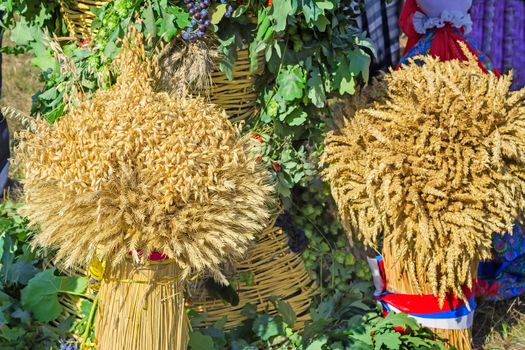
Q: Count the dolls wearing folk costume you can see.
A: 1